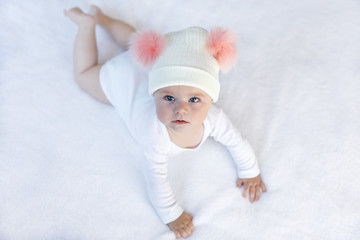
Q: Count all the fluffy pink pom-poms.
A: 2